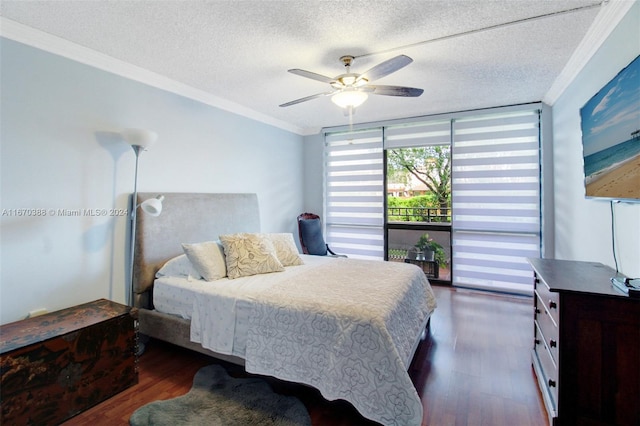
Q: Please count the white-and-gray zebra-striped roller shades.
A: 3